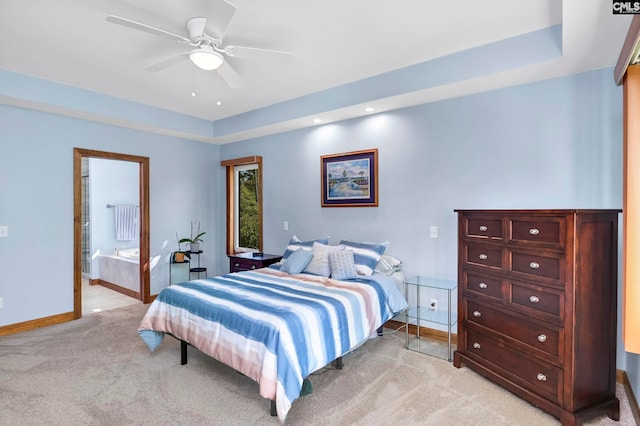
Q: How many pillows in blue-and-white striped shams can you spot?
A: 2